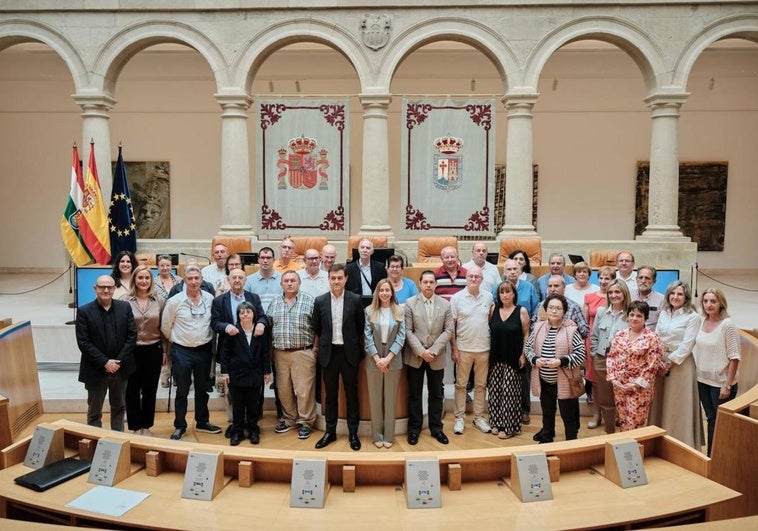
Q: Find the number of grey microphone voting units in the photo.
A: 7